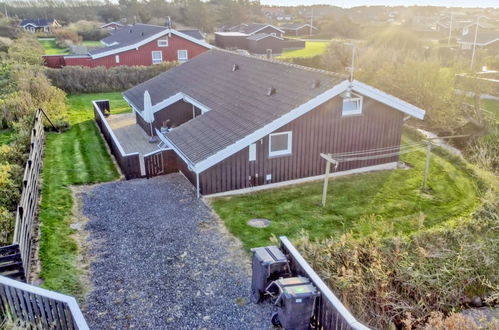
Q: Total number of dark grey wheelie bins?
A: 2